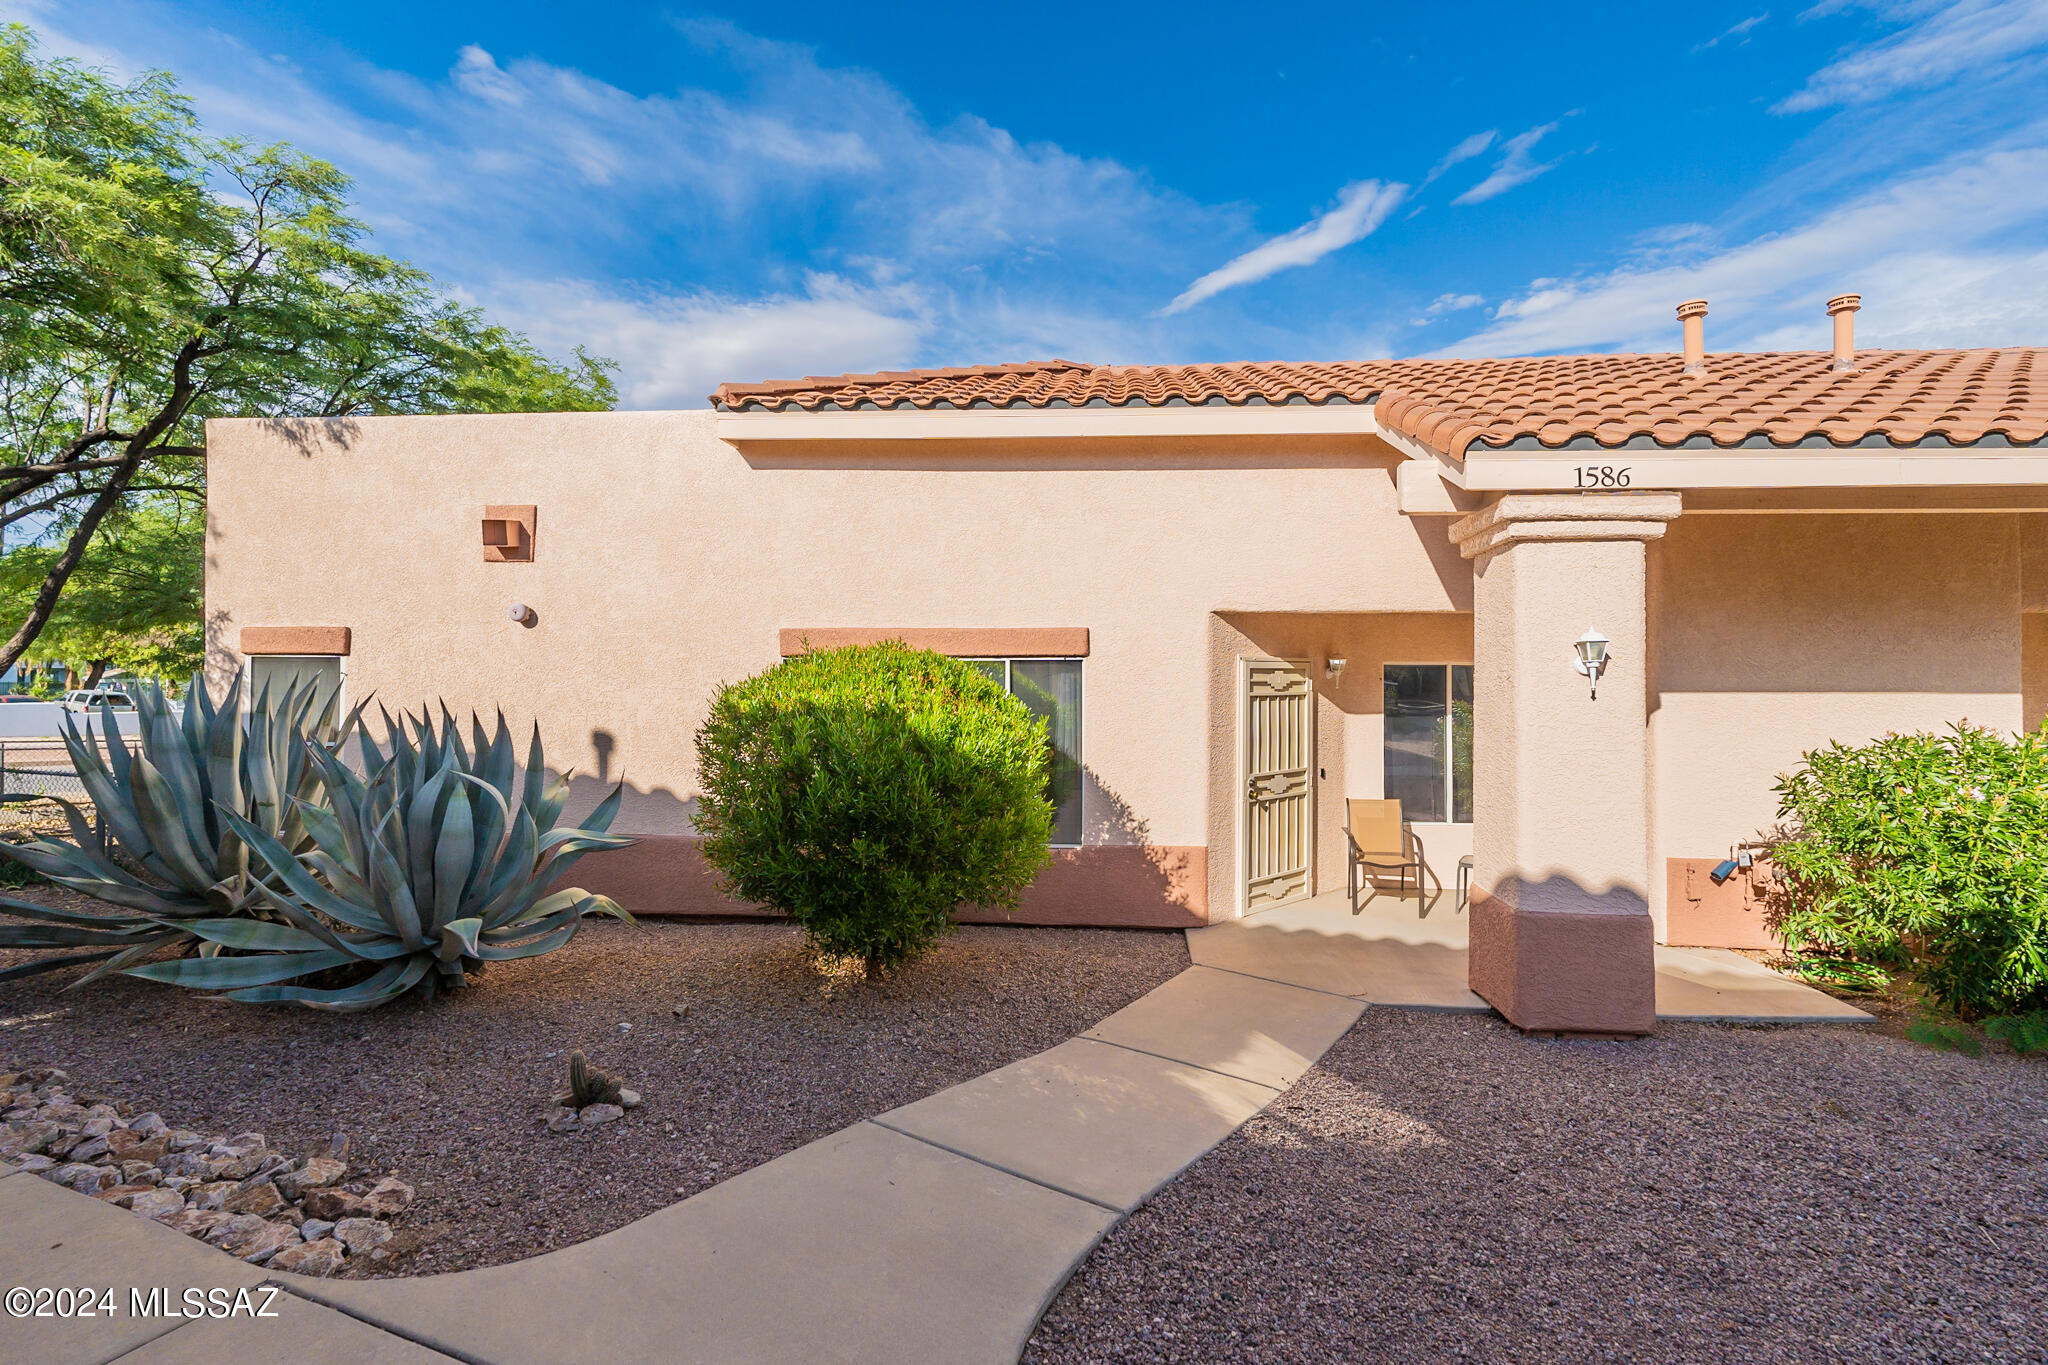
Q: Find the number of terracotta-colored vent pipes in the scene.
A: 2